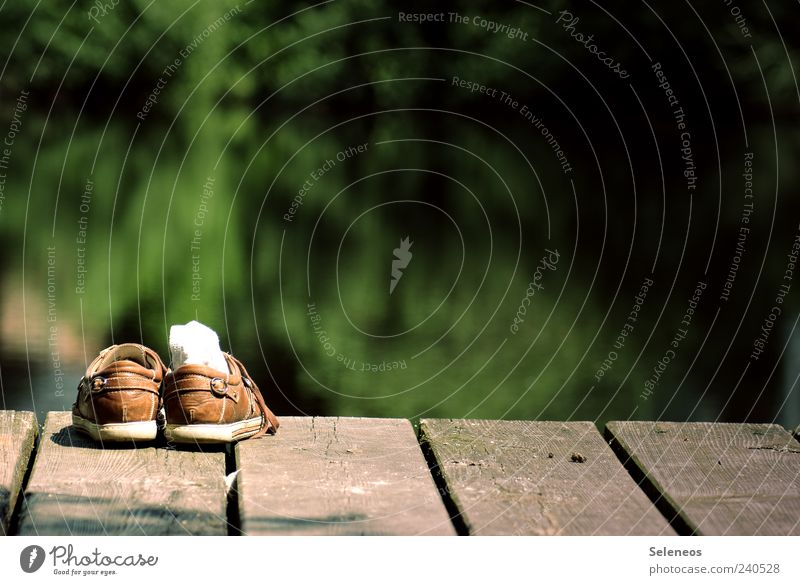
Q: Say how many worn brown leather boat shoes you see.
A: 2